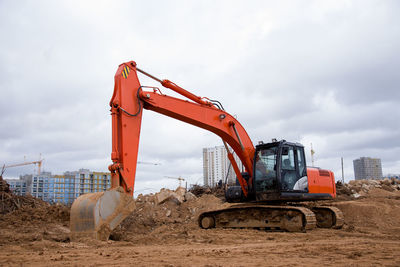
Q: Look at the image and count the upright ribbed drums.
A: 0